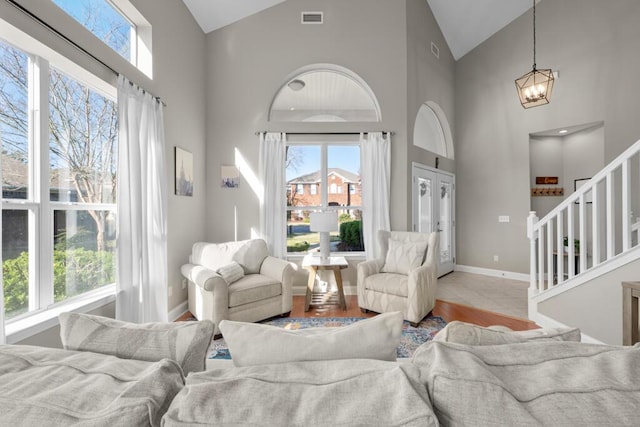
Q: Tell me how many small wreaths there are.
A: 2